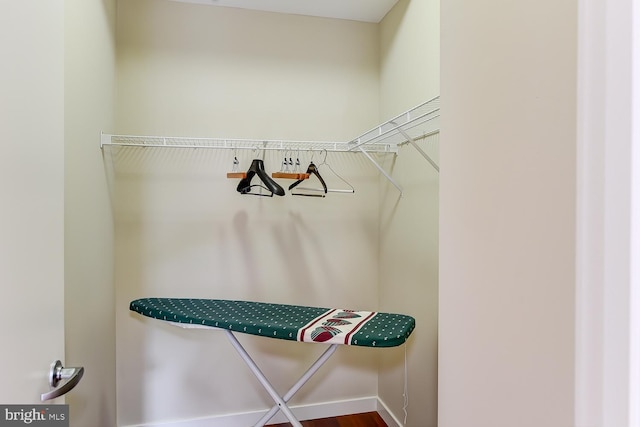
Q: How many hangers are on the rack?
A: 7